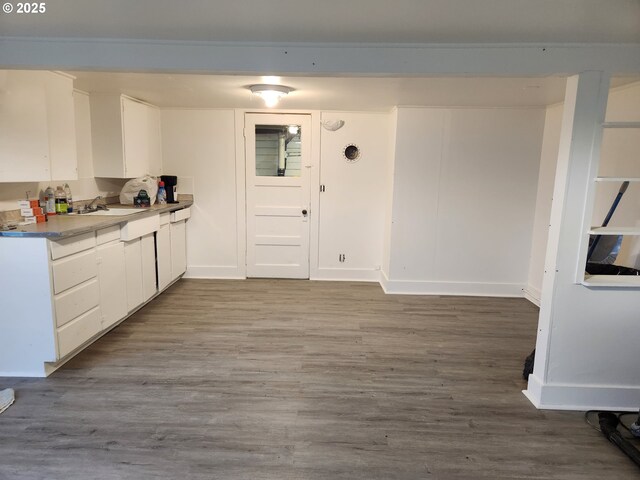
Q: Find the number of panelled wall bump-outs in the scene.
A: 1